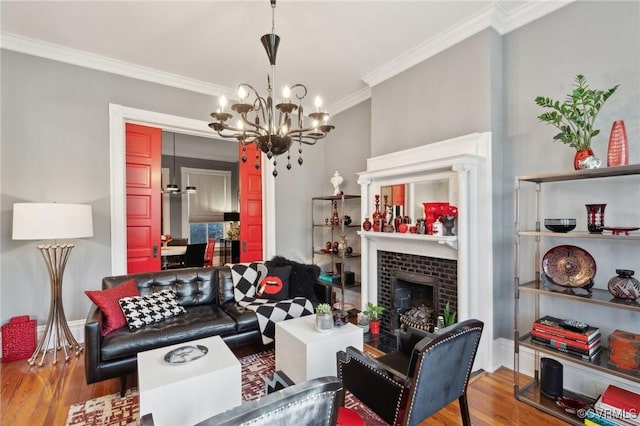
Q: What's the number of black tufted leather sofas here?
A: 1